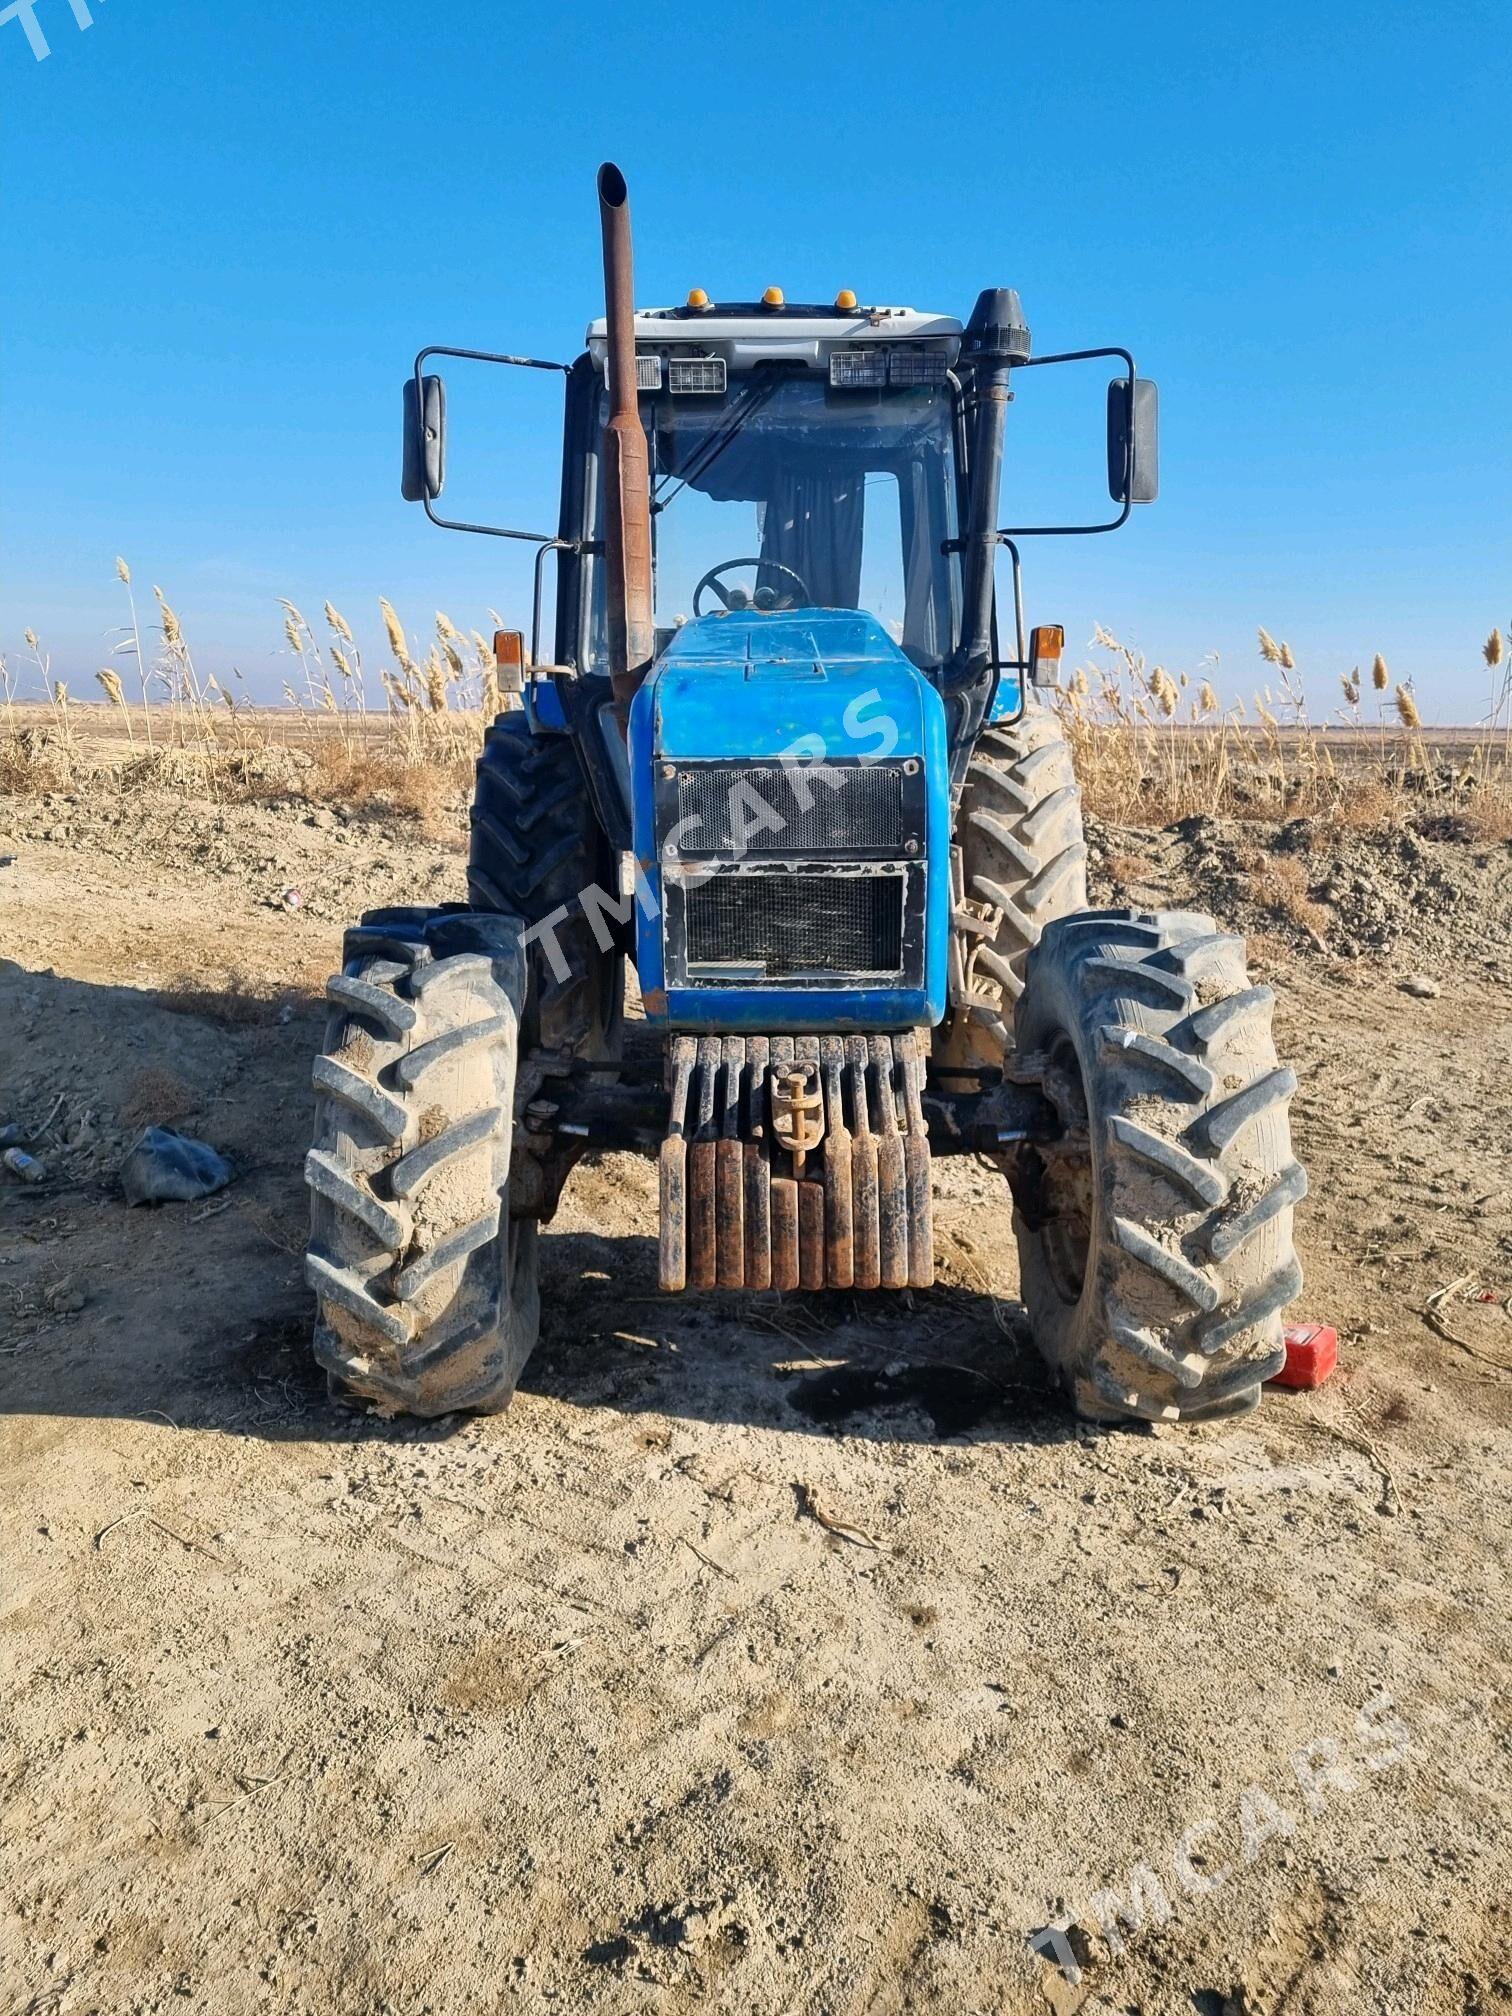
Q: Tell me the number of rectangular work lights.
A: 4